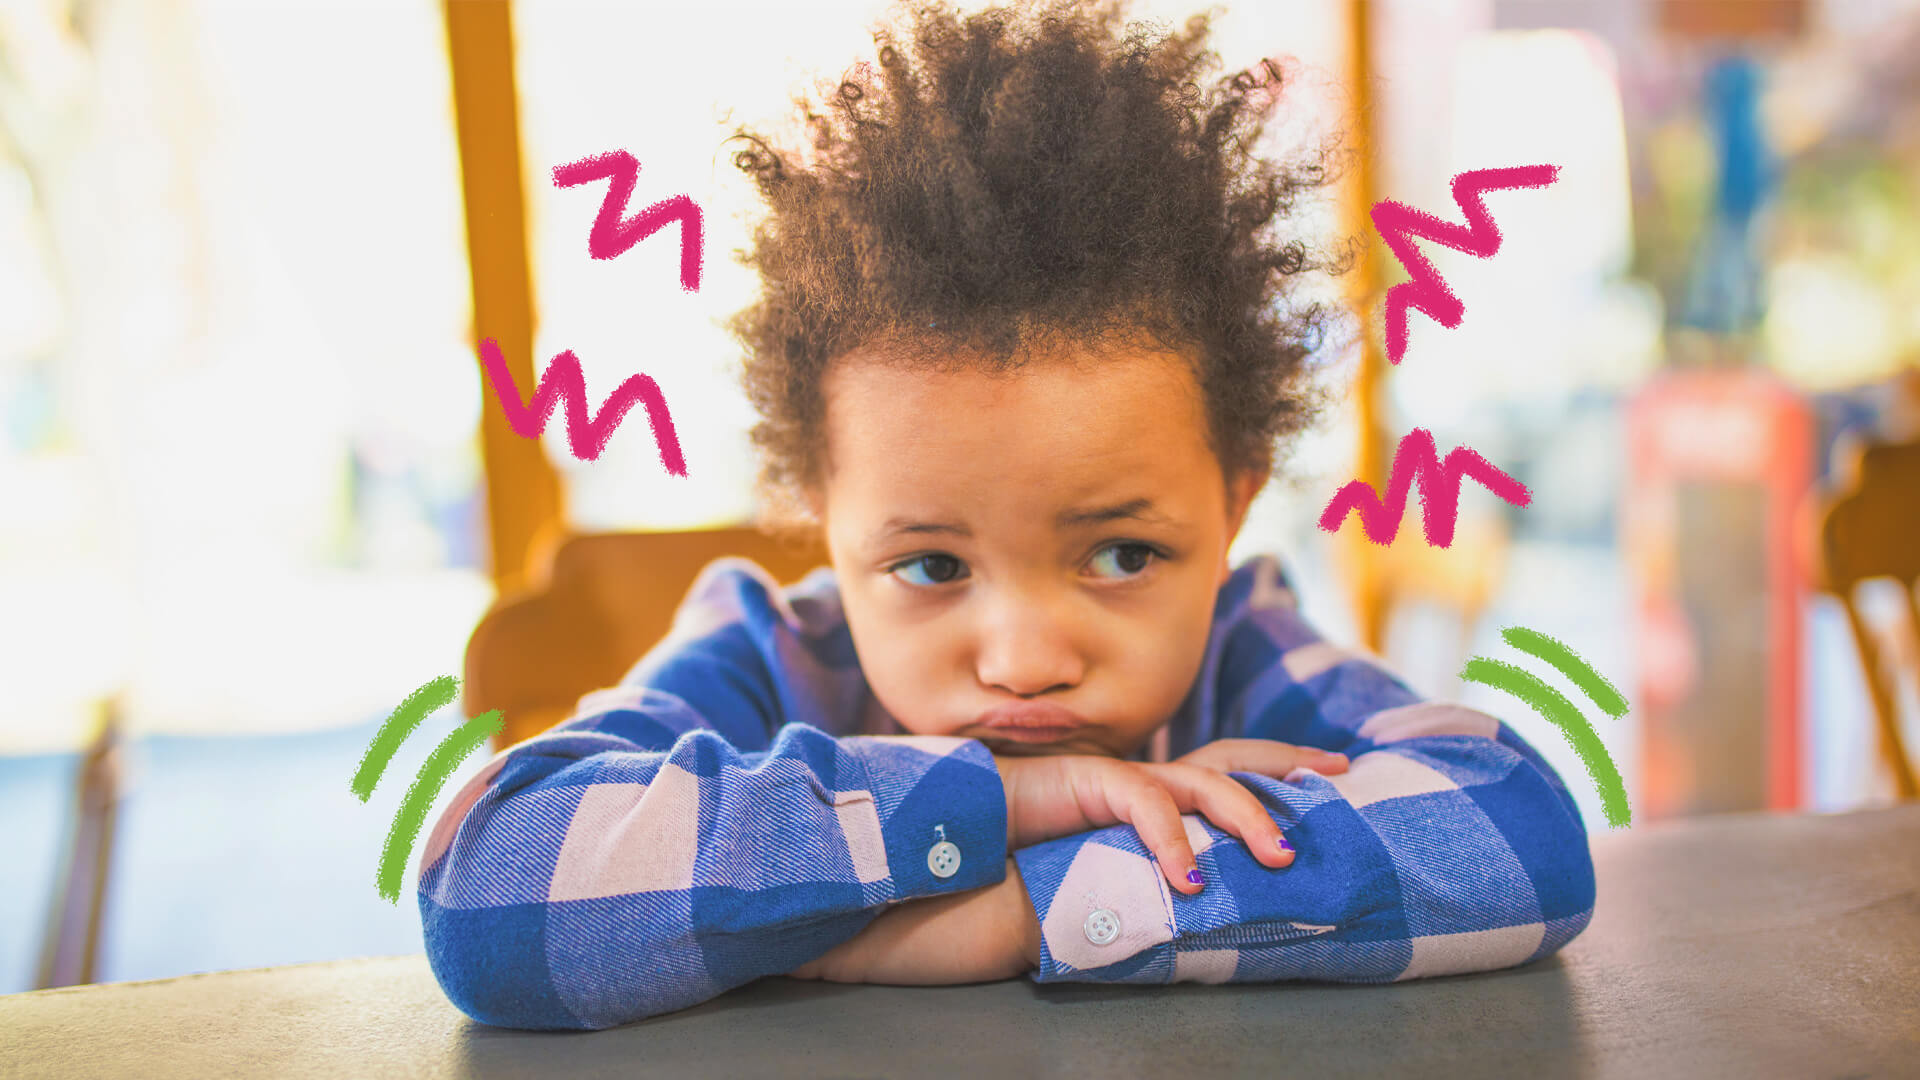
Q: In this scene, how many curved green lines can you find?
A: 4